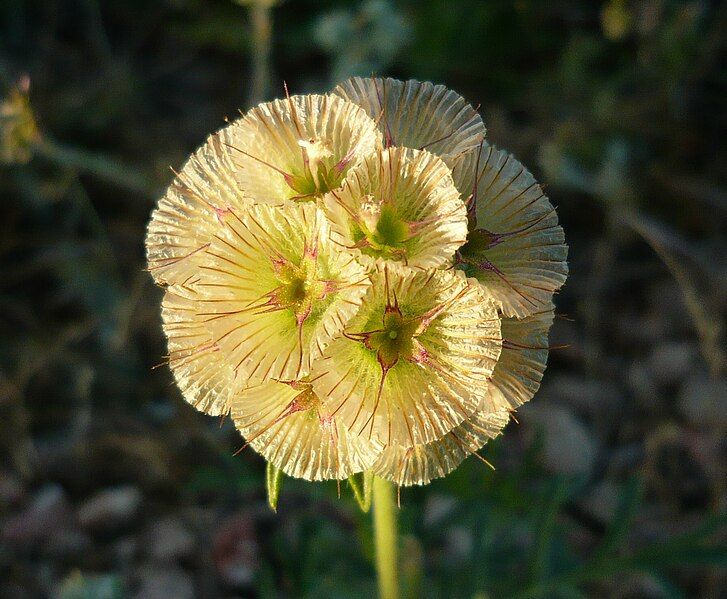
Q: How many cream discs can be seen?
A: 11